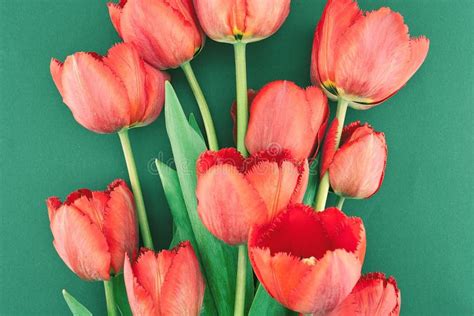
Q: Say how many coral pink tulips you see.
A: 11